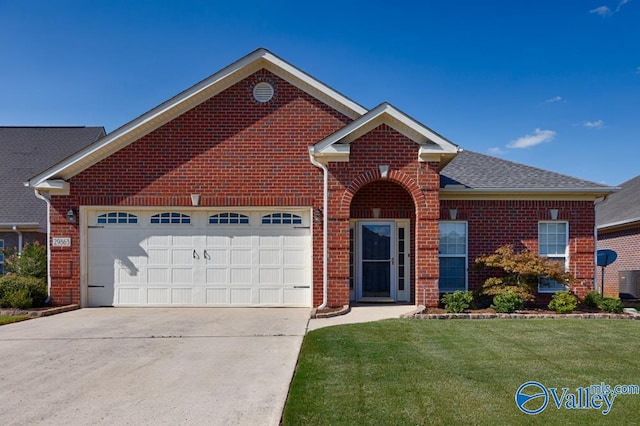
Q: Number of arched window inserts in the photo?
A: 4